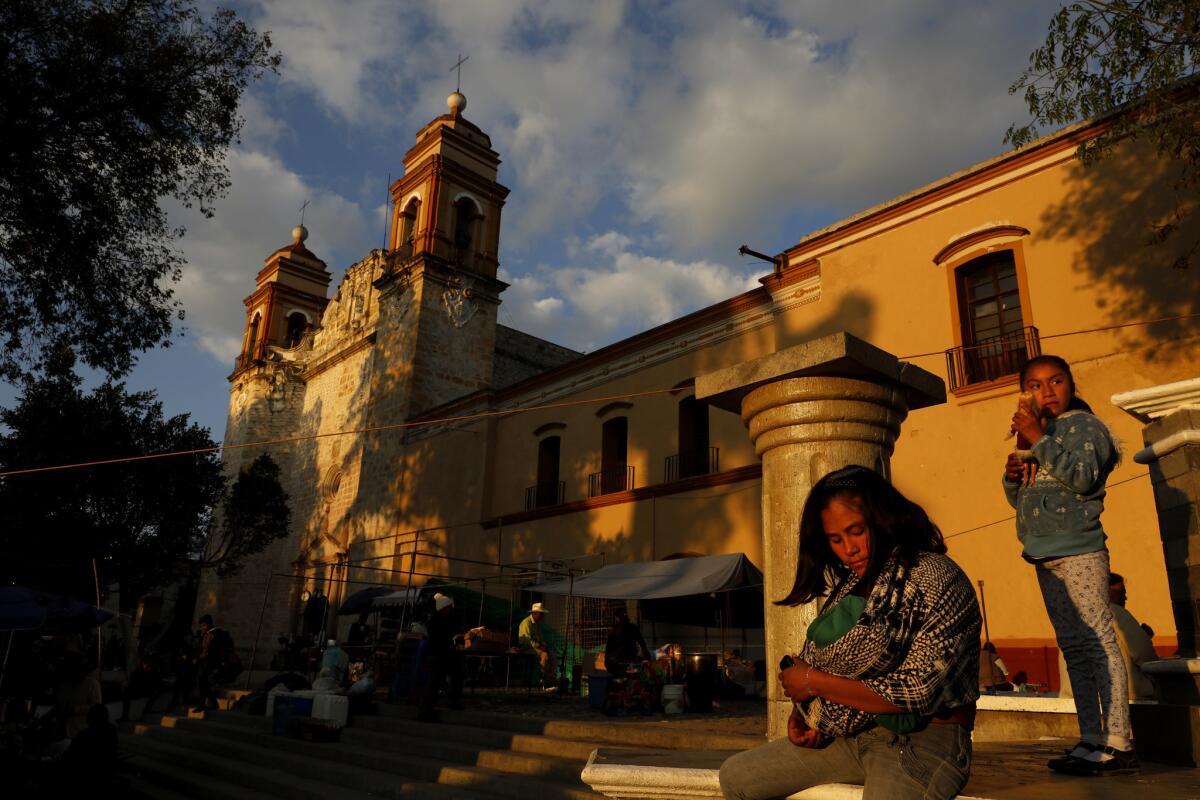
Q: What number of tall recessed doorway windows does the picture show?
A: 4